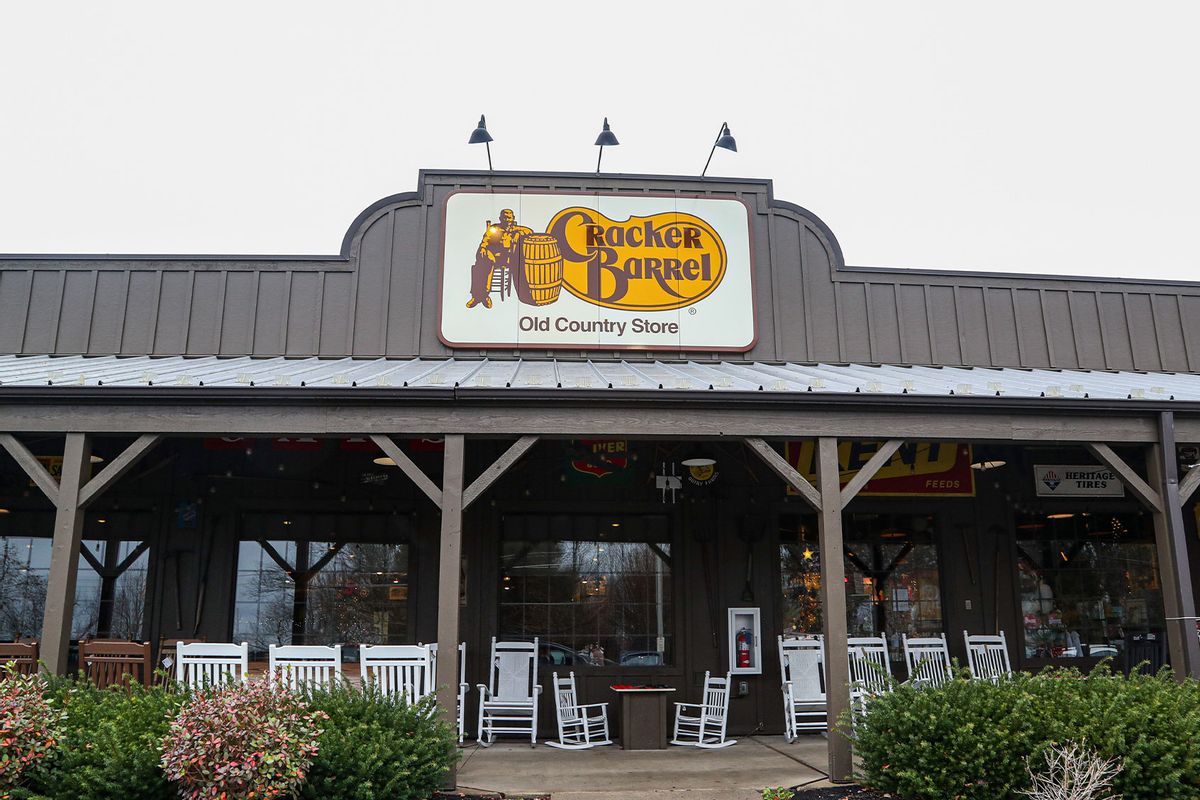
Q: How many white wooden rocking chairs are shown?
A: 11